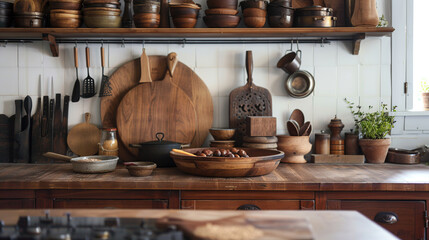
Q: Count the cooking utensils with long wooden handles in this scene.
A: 3